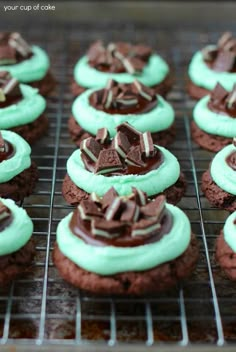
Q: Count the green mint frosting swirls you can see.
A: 12